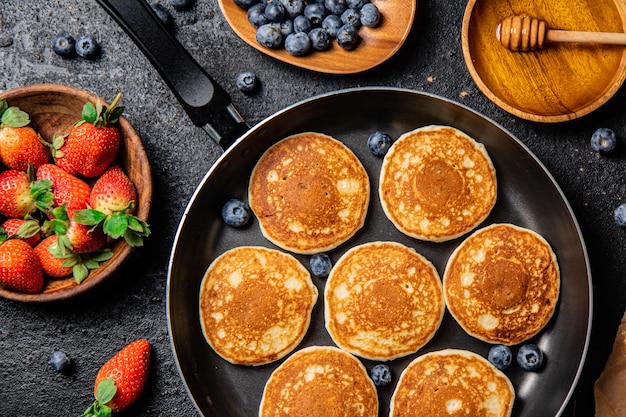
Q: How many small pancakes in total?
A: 7